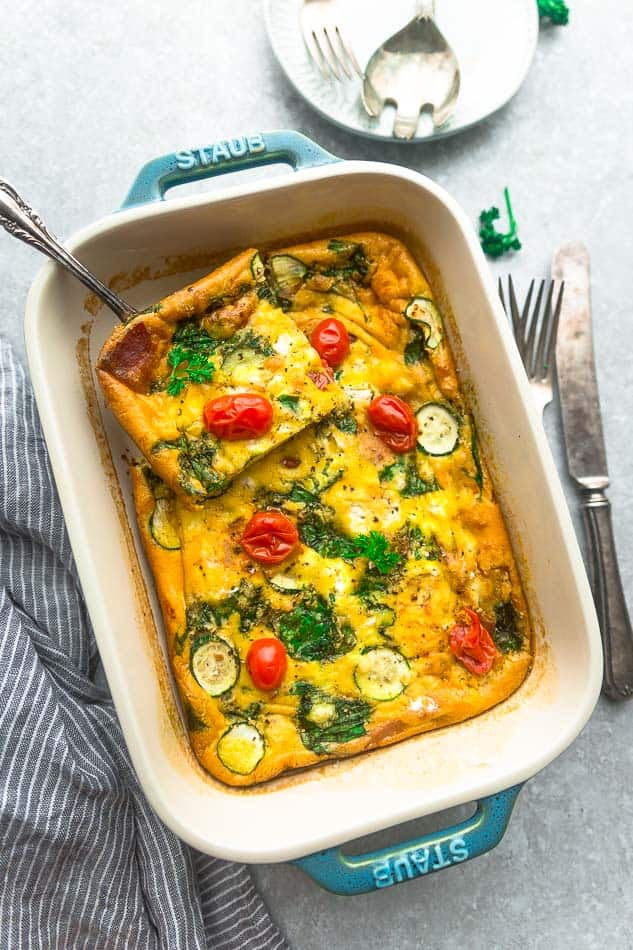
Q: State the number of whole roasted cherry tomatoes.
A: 6